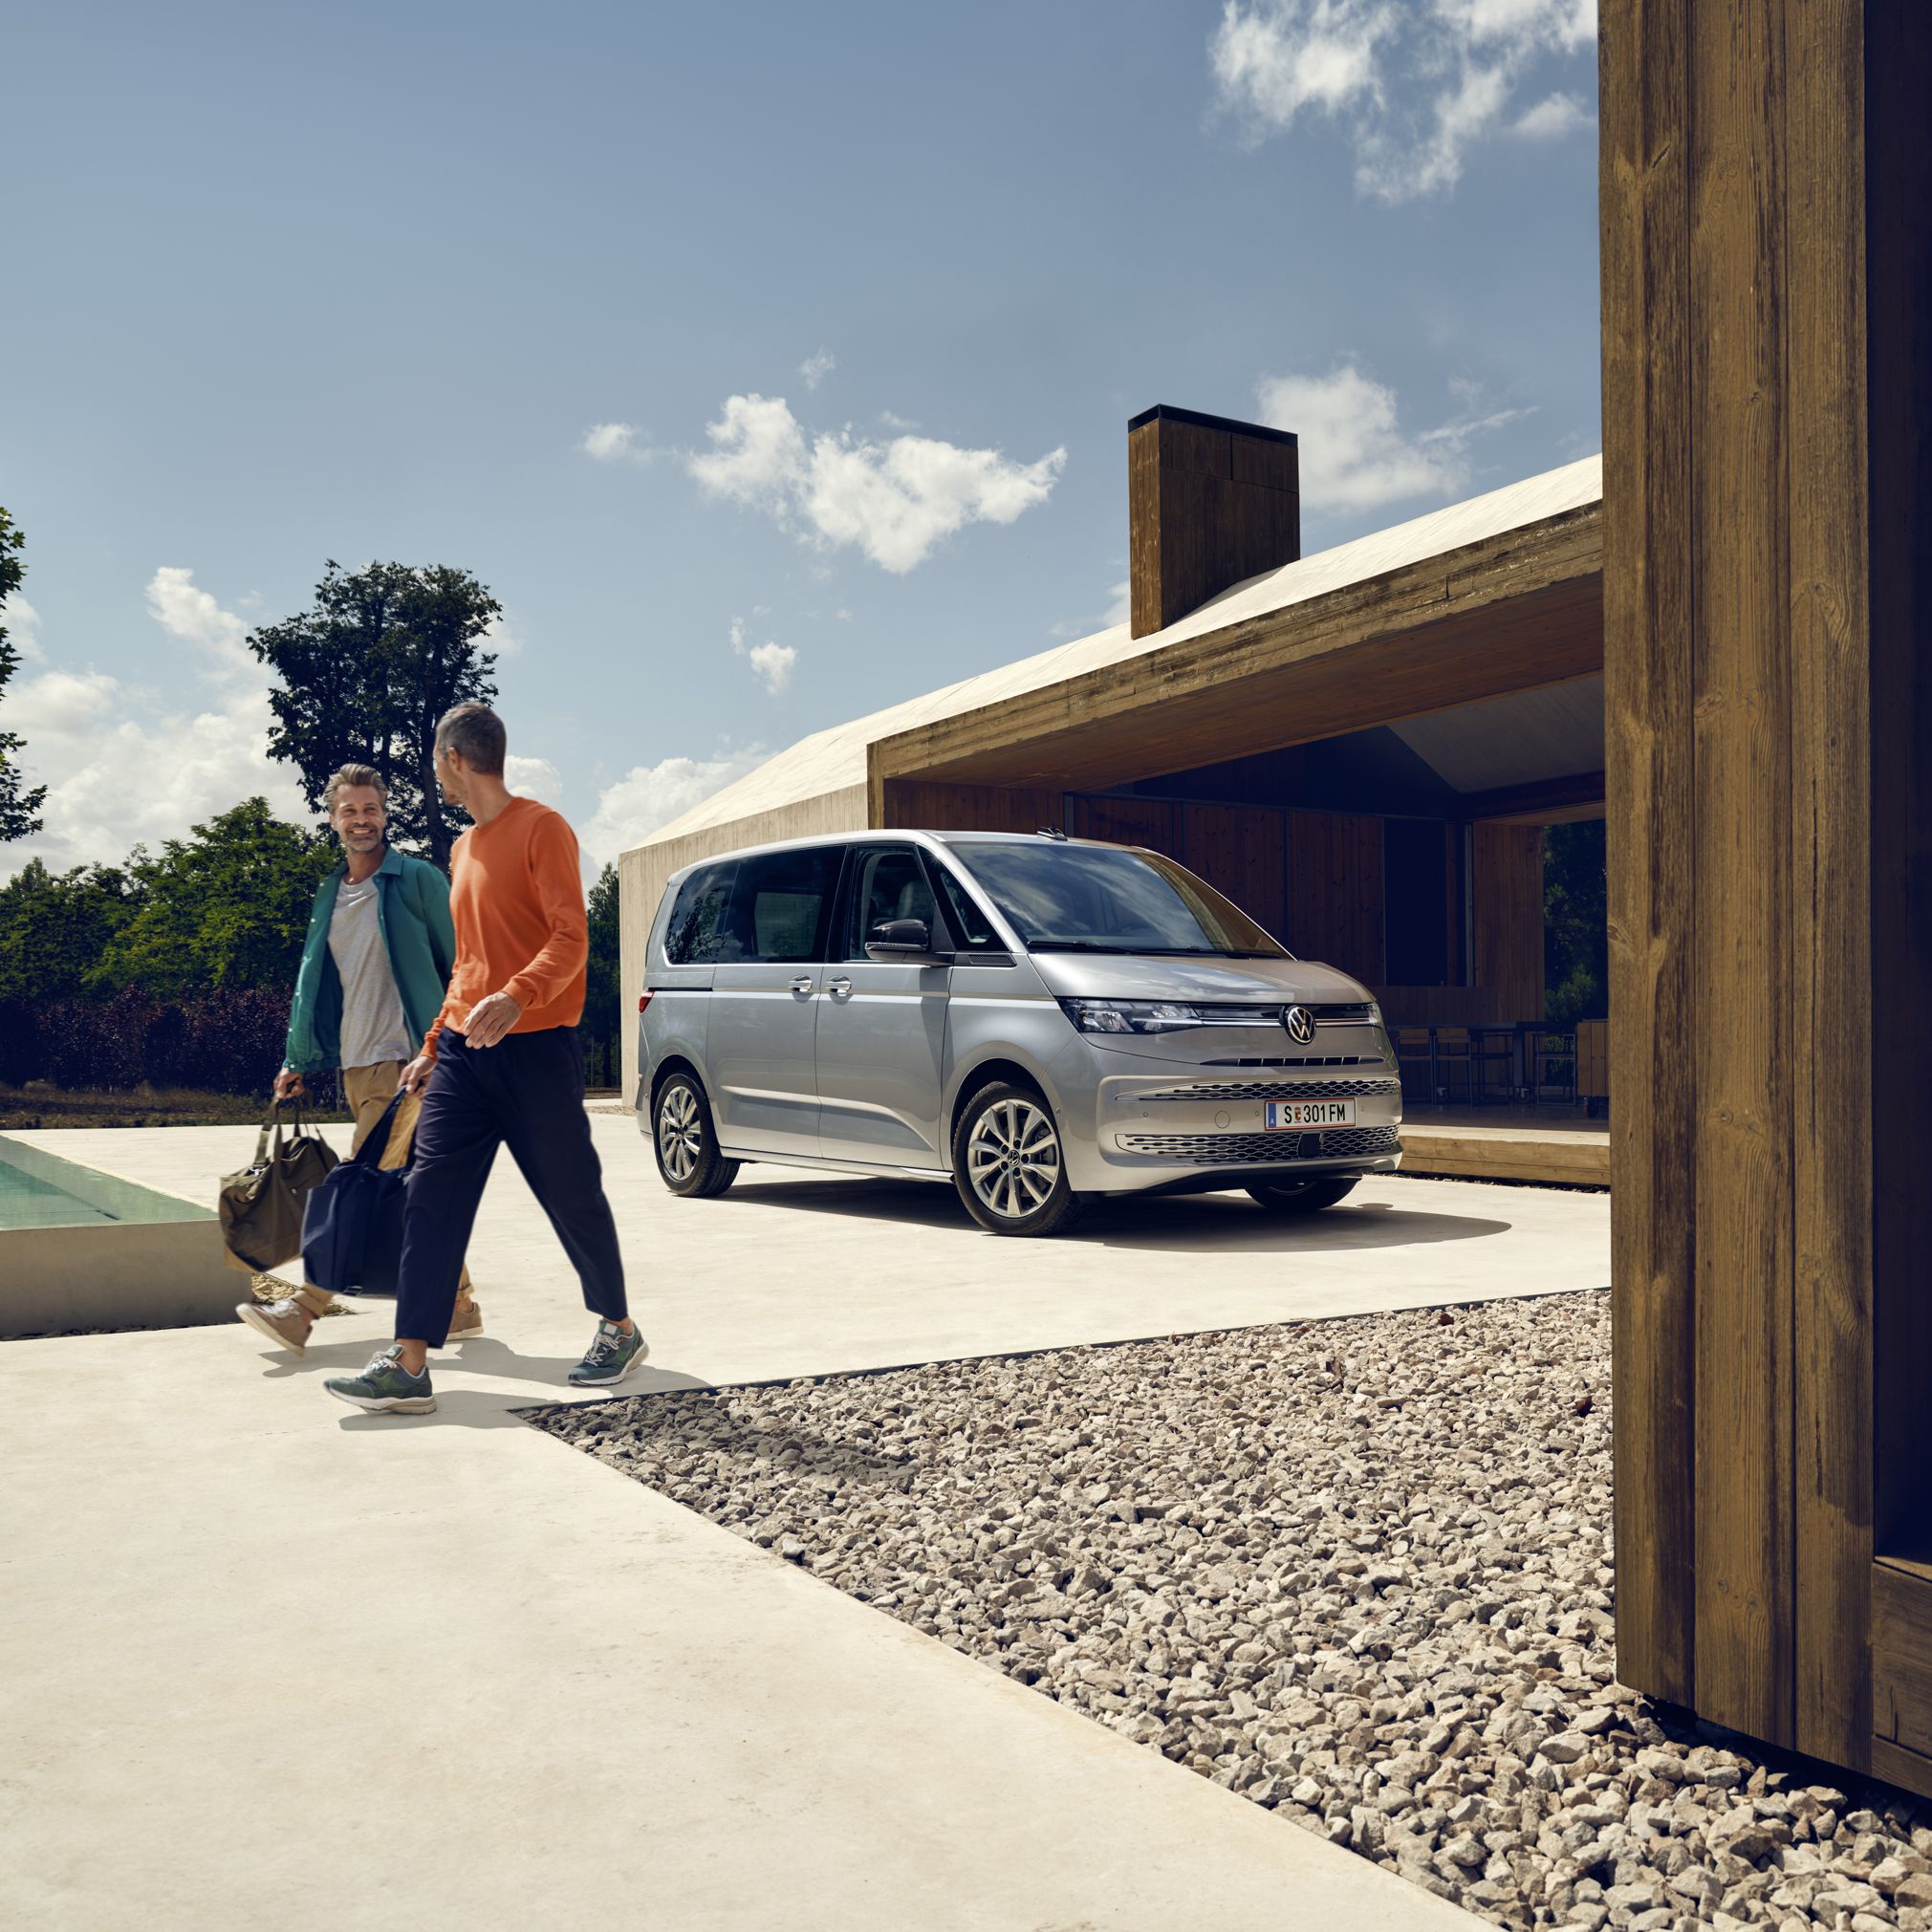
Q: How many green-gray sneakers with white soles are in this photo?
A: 2